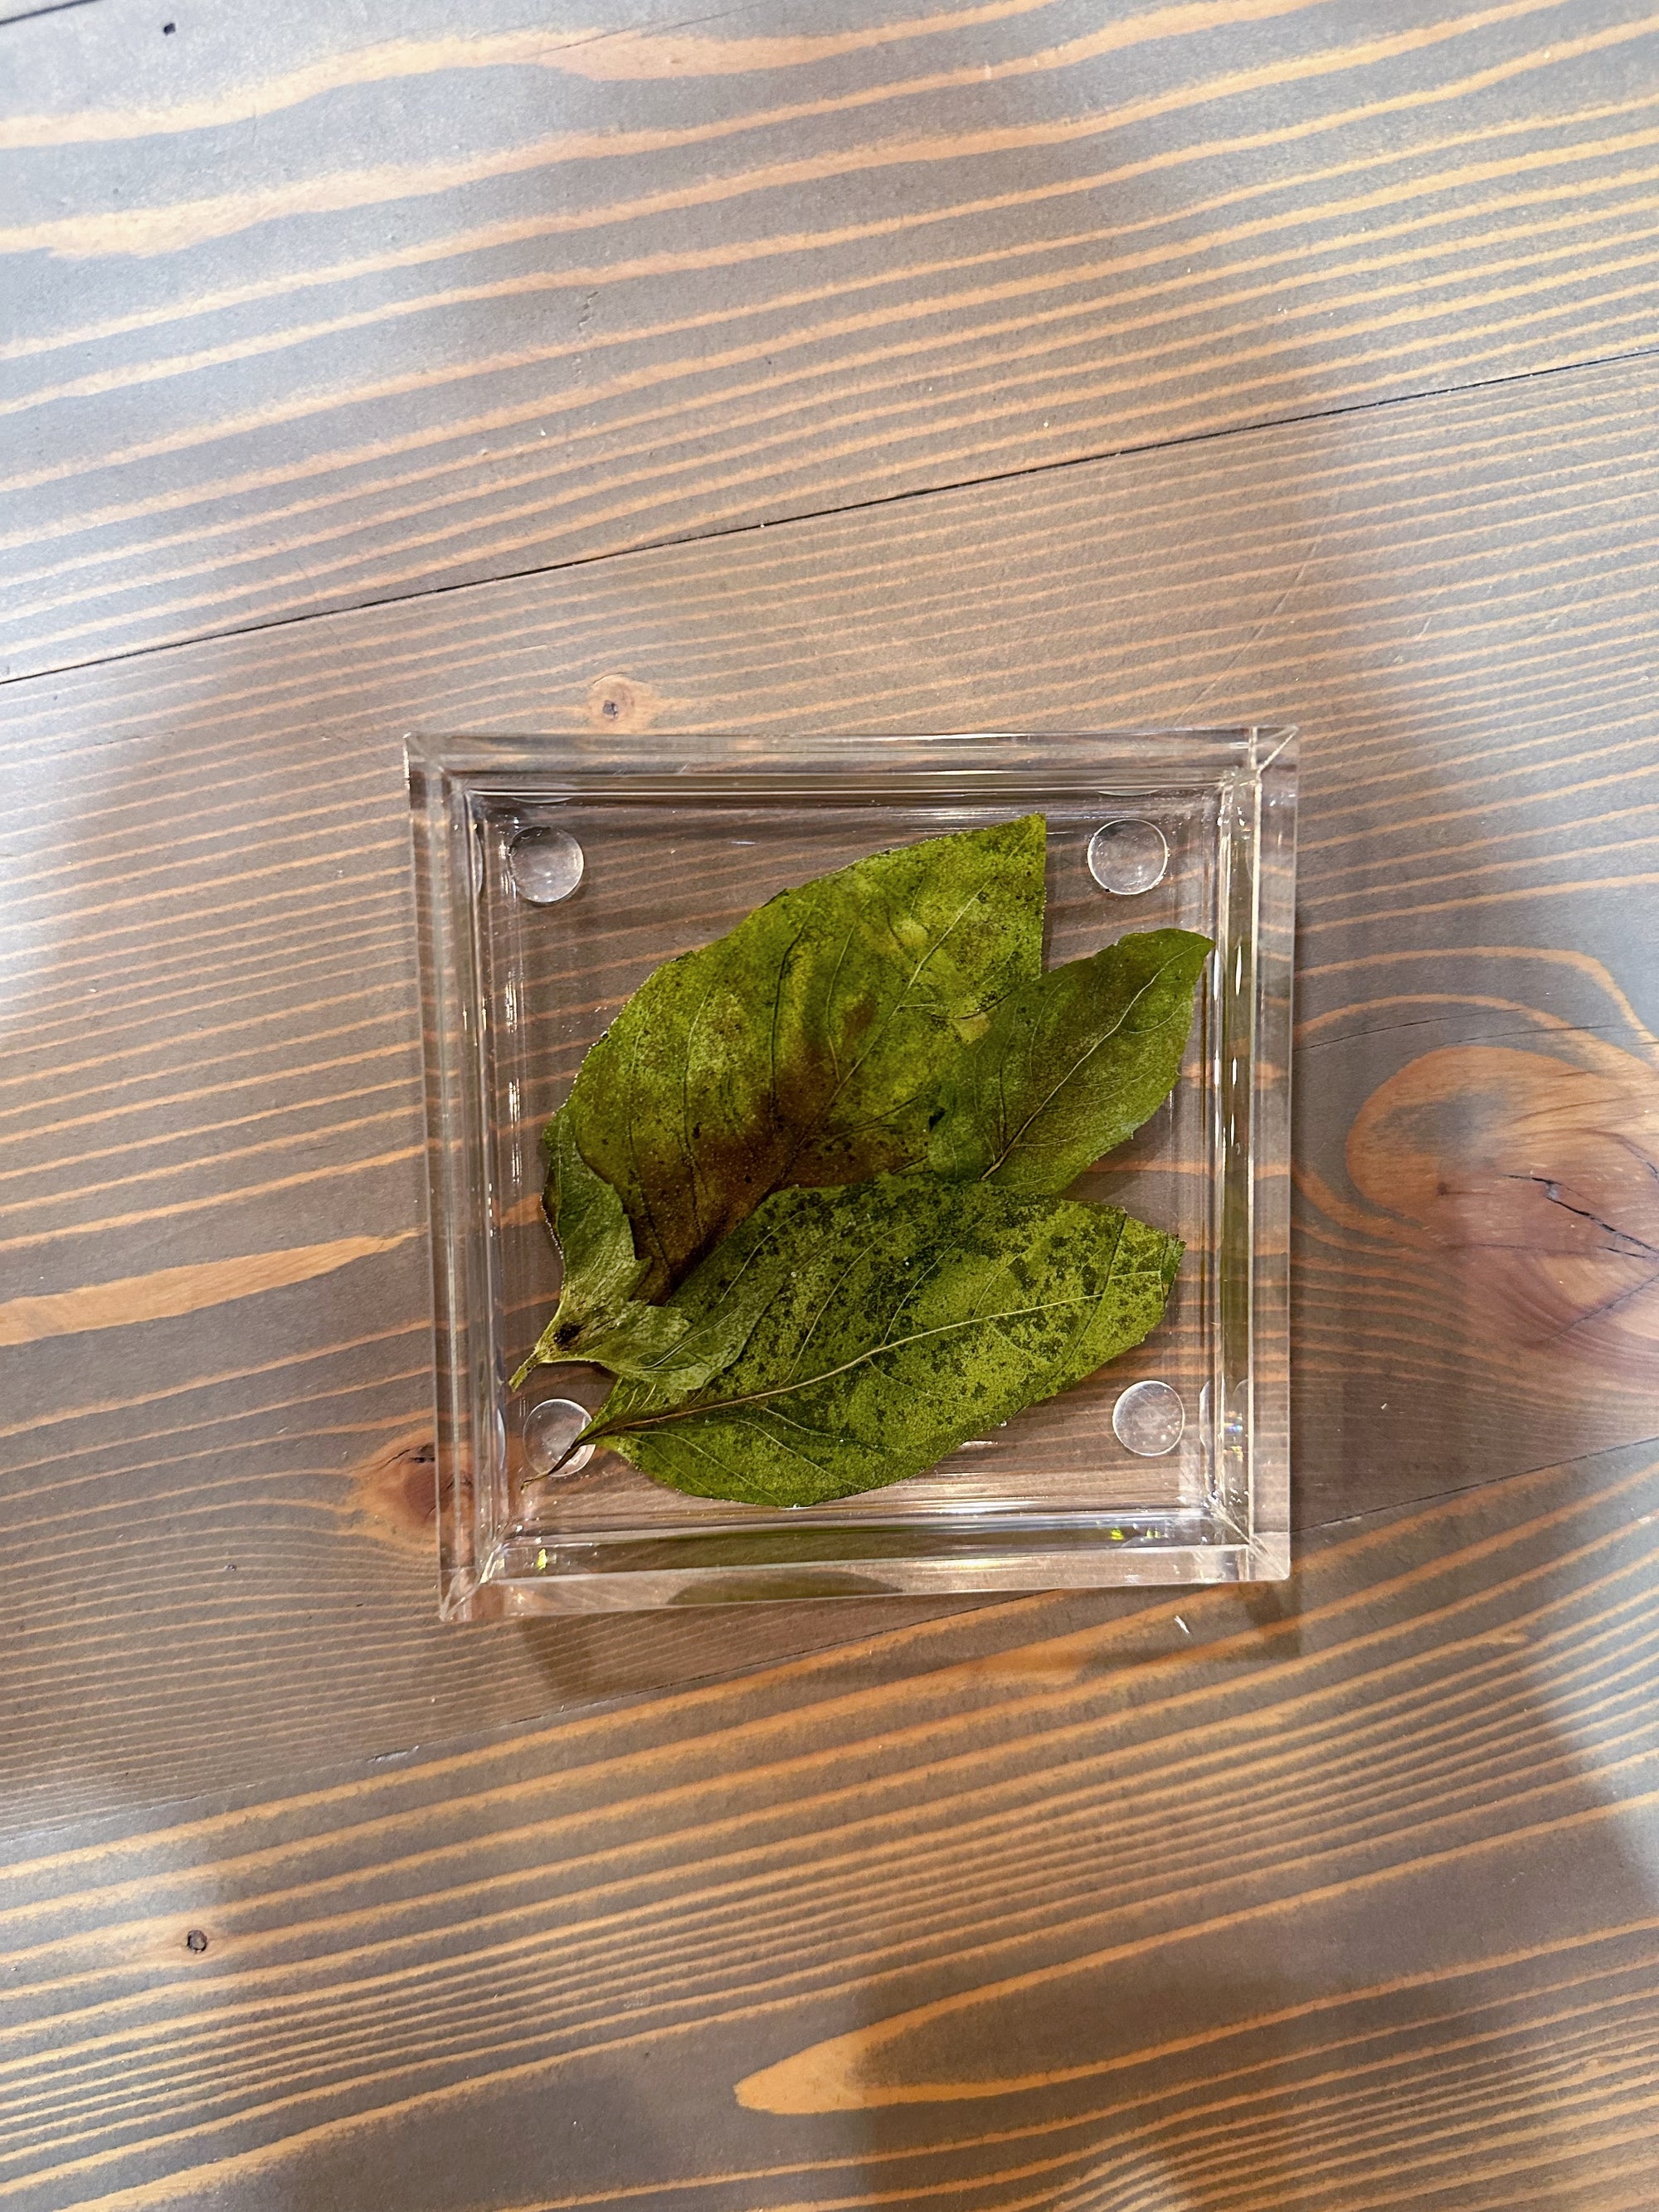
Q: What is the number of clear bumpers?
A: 4